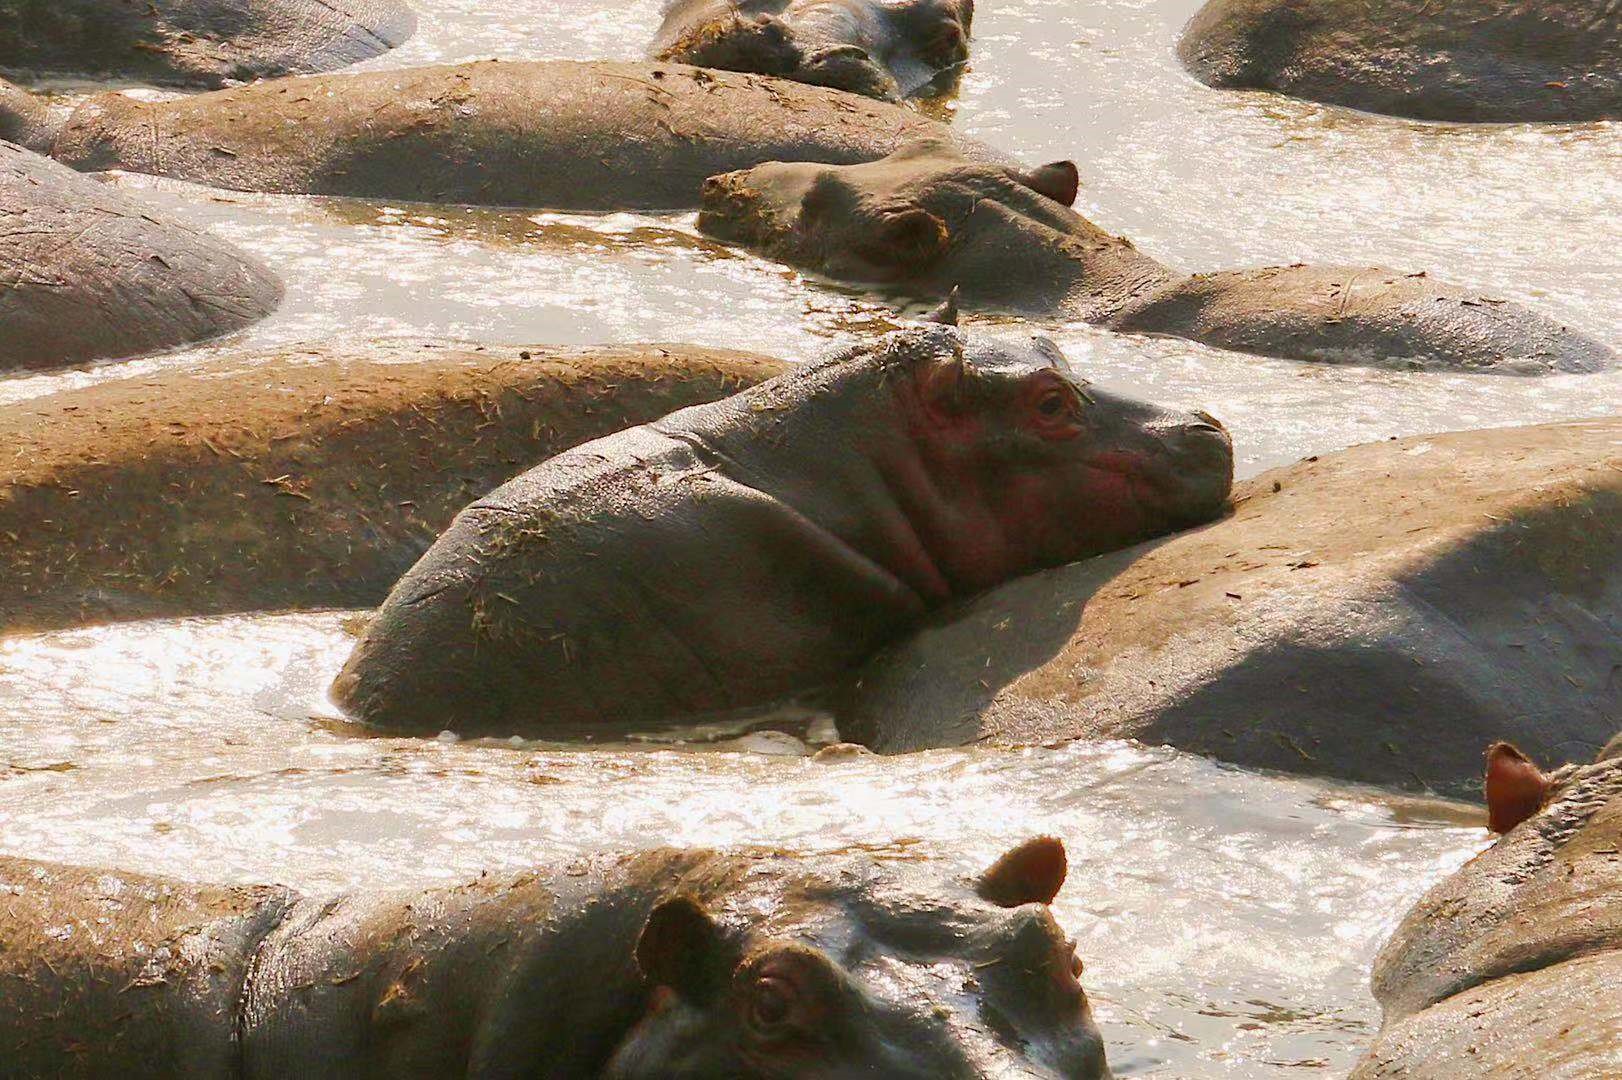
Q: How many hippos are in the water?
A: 11